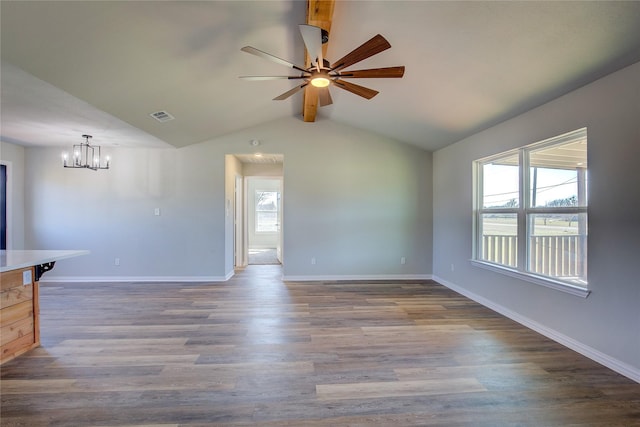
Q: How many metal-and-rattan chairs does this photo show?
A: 0